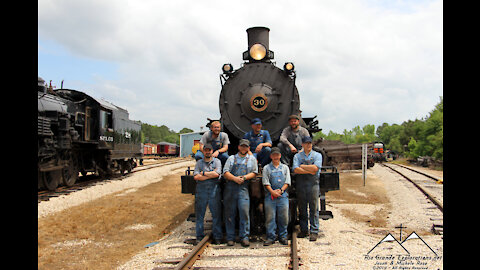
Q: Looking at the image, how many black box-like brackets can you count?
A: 2